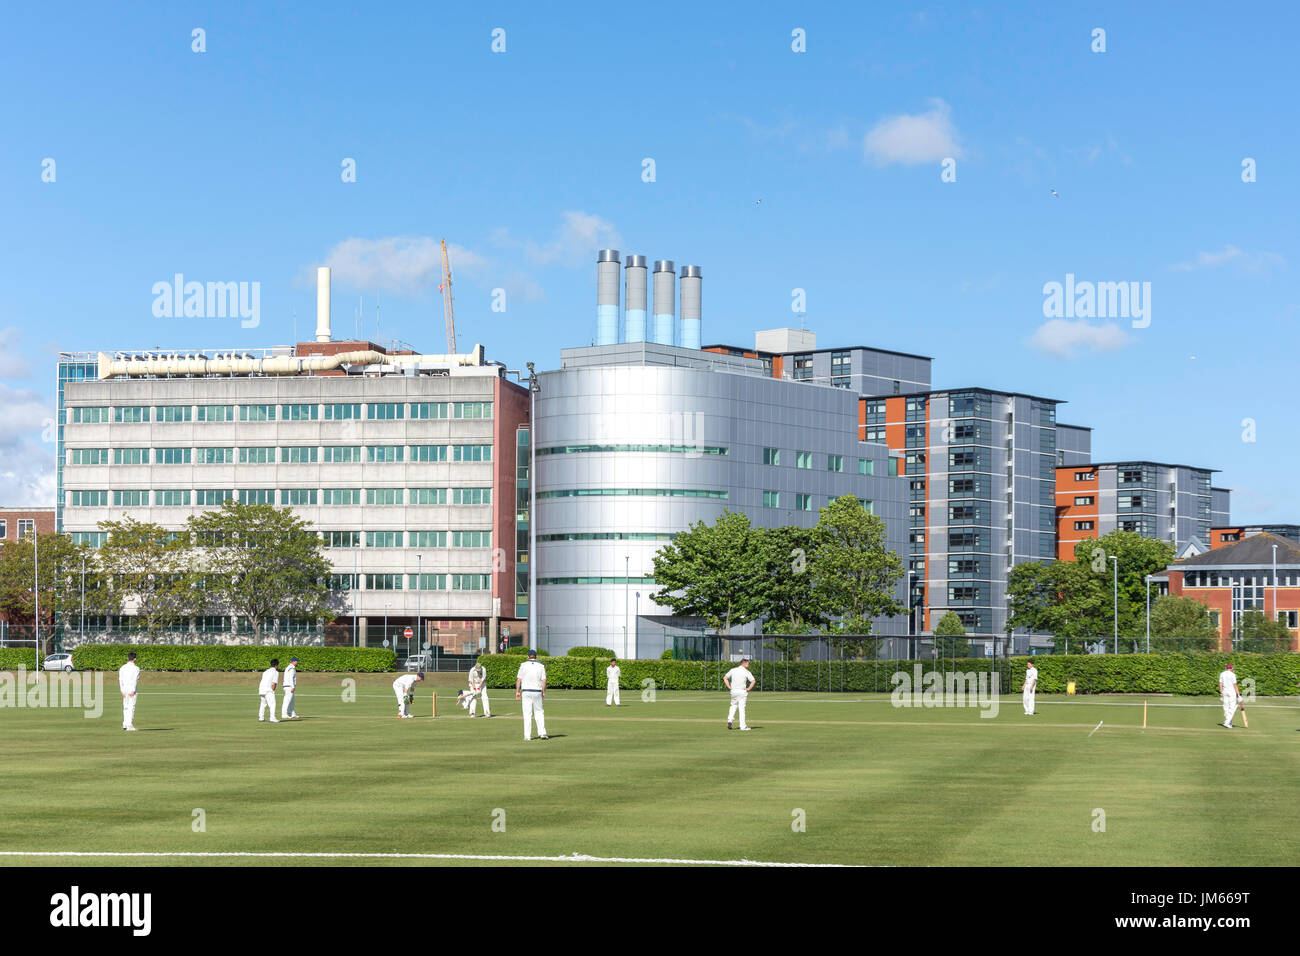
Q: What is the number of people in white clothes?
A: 11